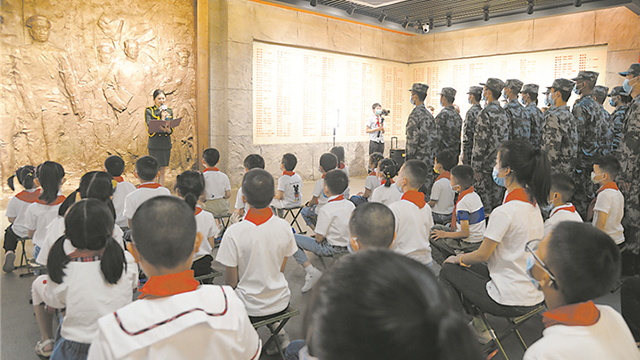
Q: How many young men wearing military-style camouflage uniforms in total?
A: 12